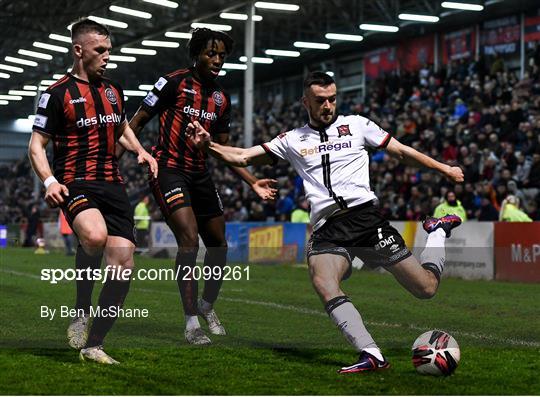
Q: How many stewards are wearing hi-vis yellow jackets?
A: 4